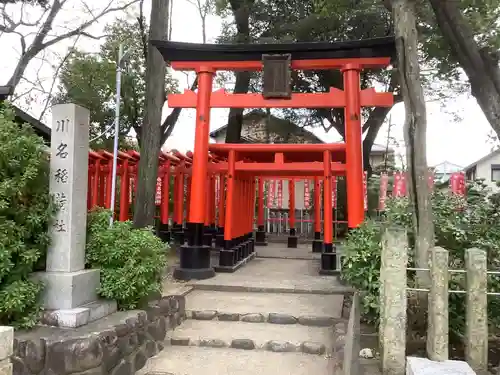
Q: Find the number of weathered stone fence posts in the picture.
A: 3